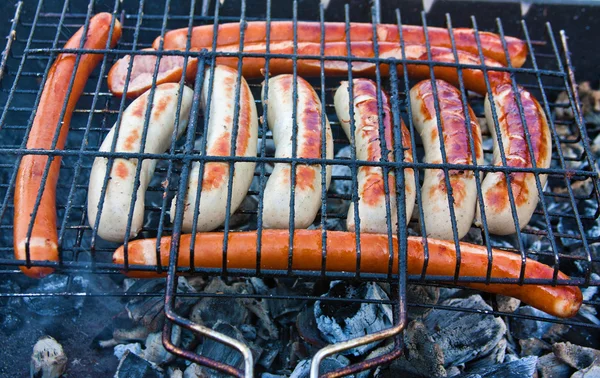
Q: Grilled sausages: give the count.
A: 10